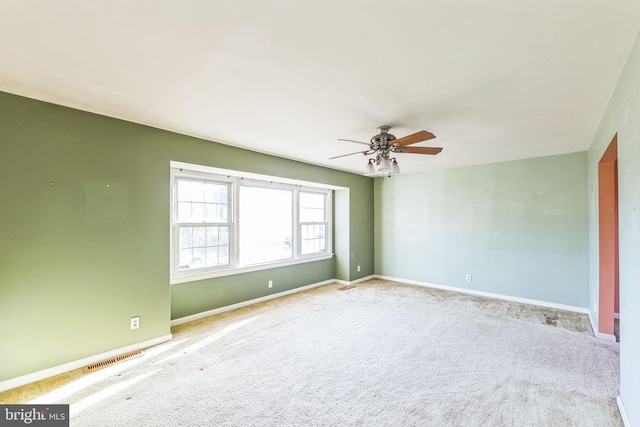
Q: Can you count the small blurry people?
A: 0